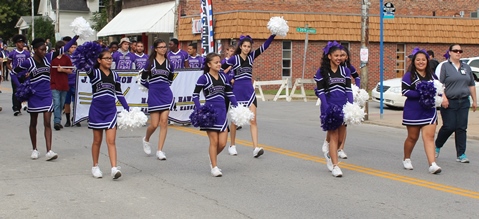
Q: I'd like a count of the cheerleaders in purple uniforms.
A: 8